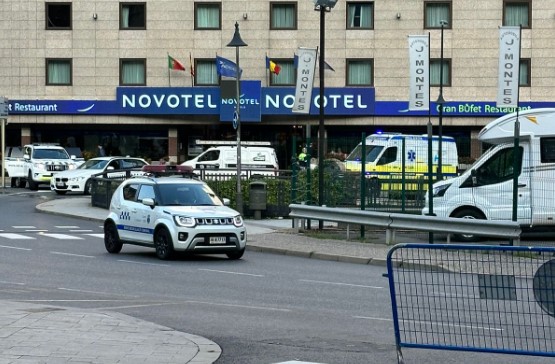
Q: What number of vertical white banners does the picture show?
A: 3